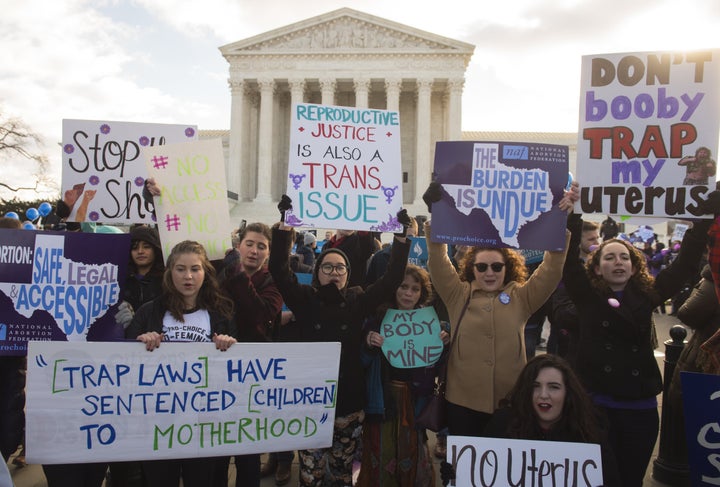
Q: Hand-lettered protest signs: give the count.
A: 7